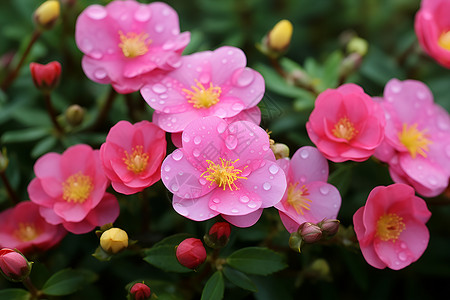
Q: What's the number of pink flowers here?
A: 11